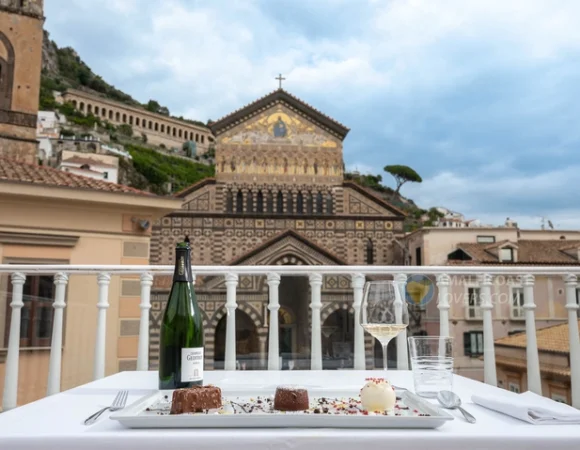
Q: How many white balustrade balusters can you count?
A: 13